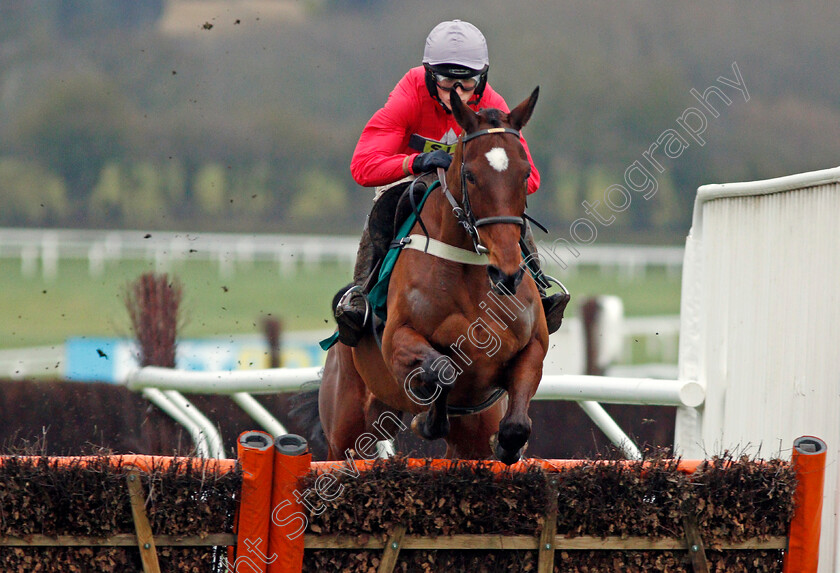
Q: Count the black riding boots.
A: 2